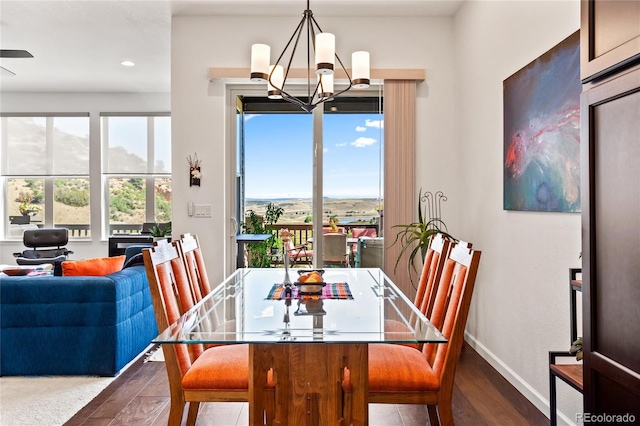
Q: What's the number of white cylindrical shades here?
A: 5